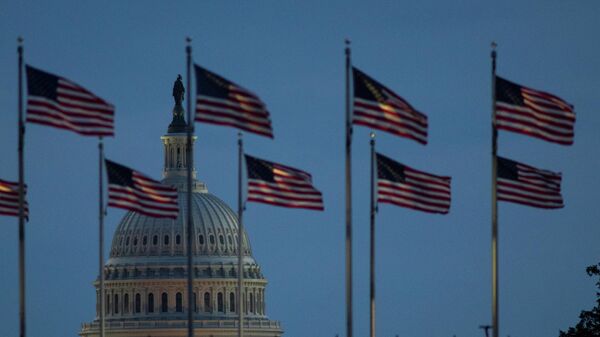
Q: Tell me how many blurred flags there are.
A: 9